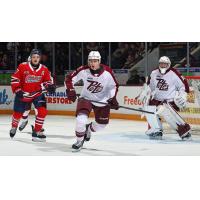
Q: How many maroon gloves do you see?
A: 2